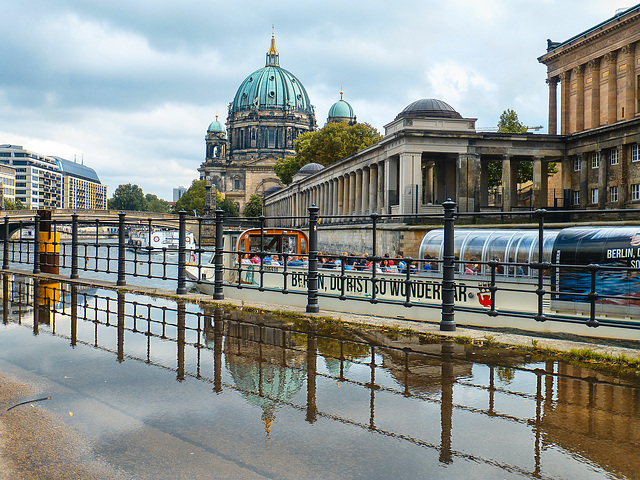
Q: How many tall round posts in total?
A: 8